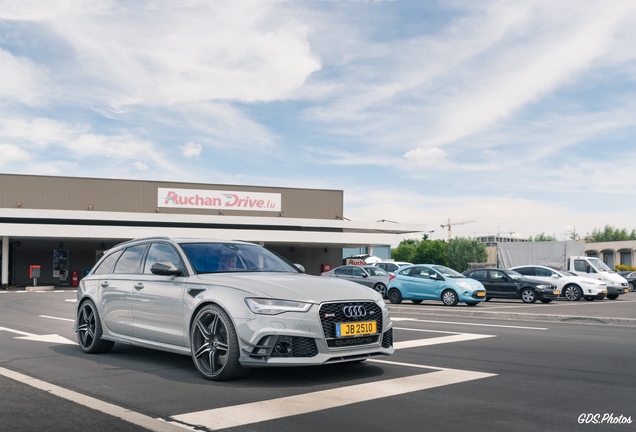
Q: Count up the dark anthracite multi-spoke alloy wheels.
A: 2